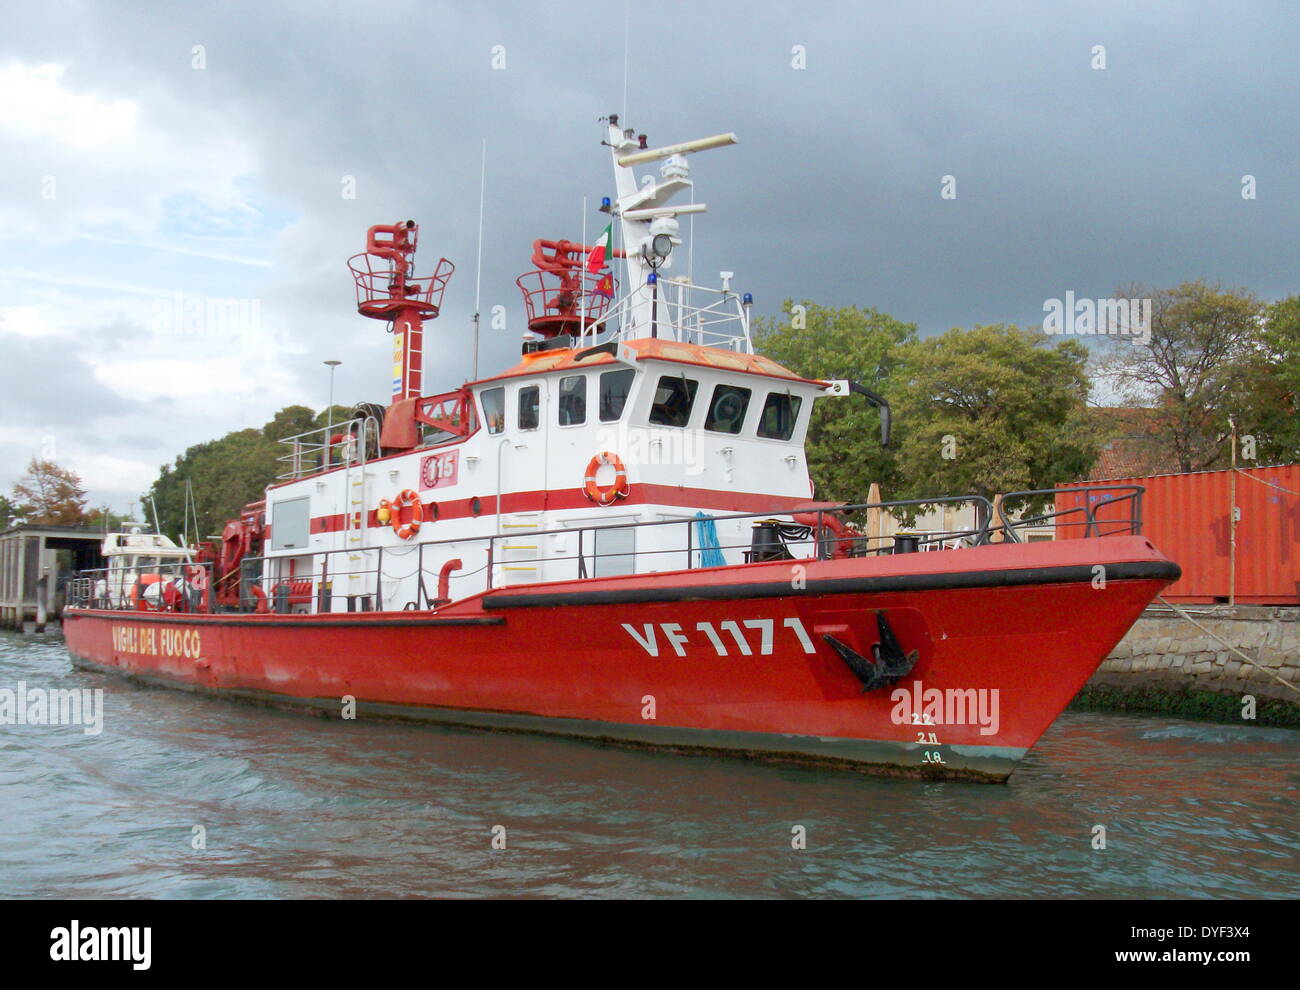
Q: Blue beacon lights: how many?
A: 3